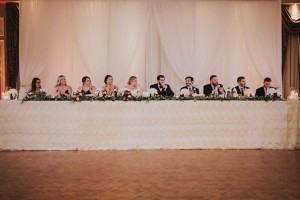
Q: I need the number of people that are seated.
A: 10